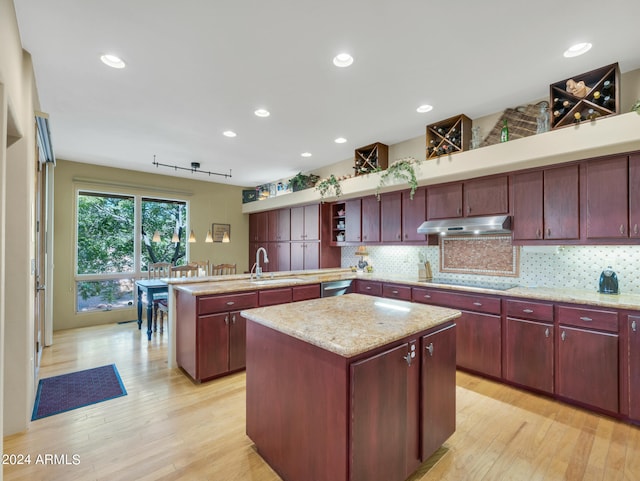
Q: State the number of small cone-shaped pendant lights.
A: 5